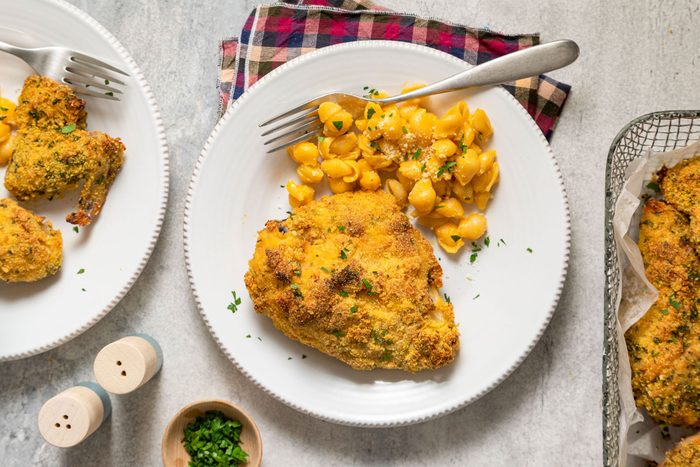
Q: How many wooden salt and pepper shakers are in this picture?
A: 2